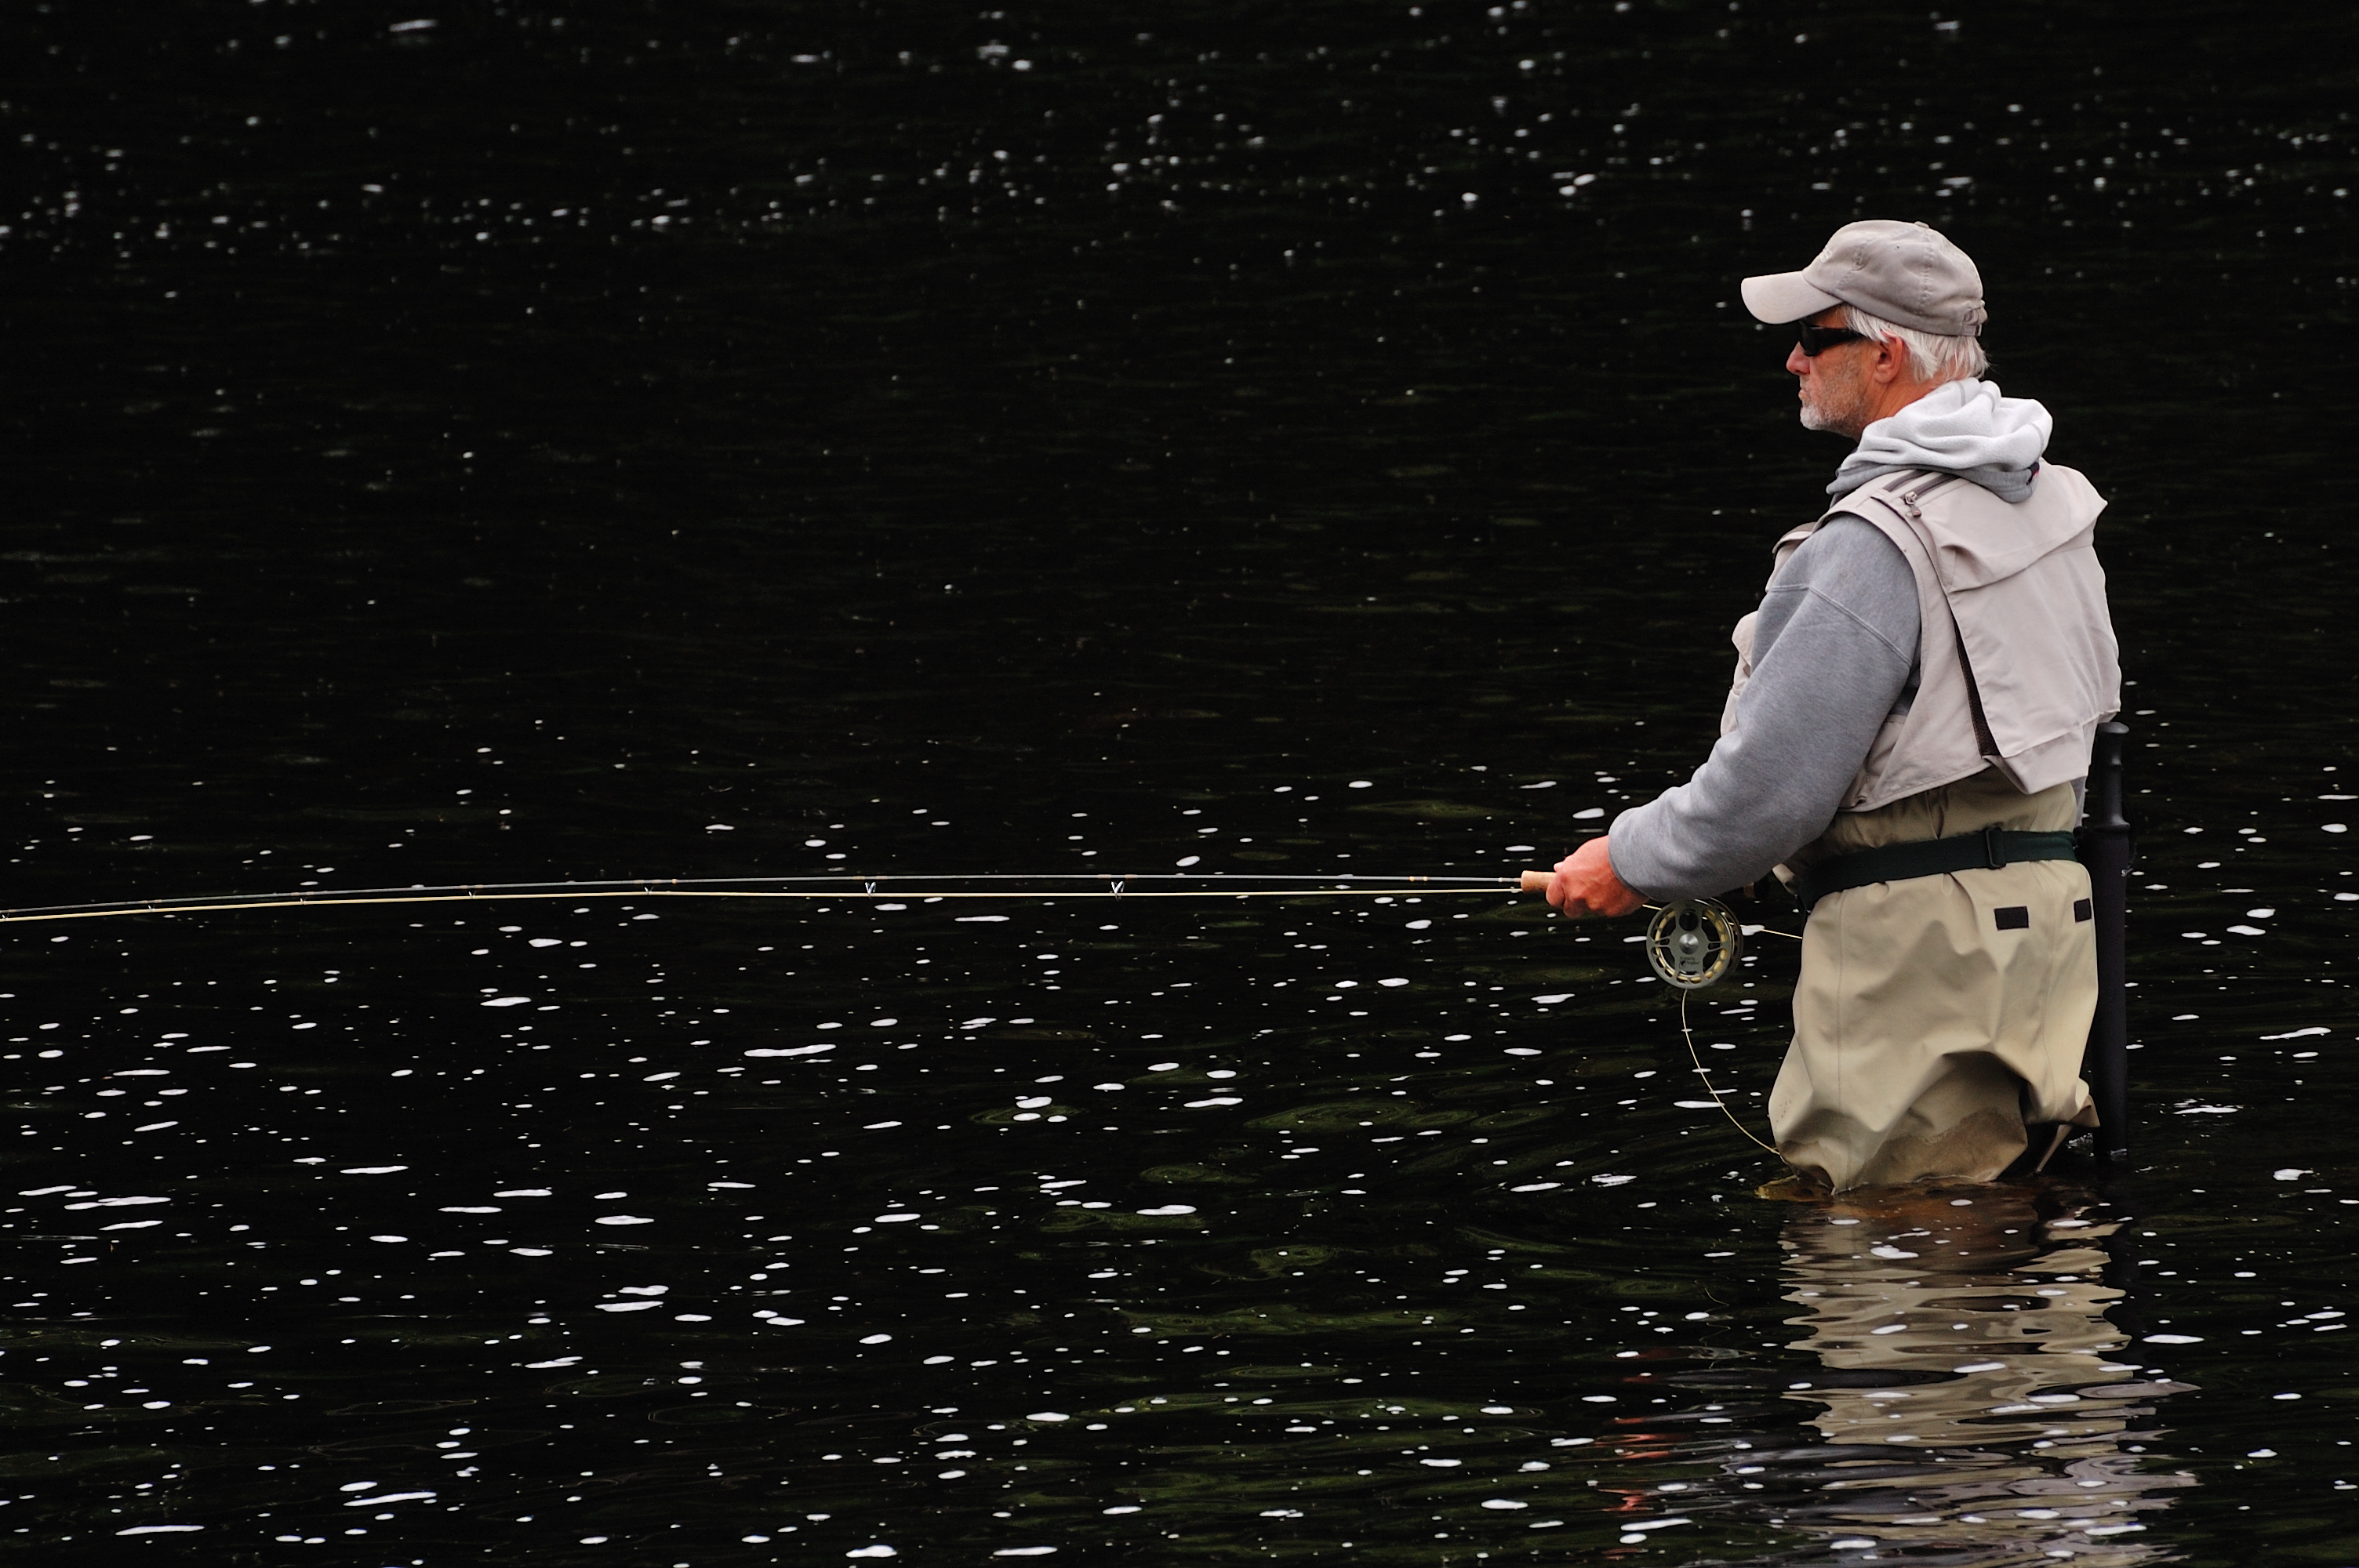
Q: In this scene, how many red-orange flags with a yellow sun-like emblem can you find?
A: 0